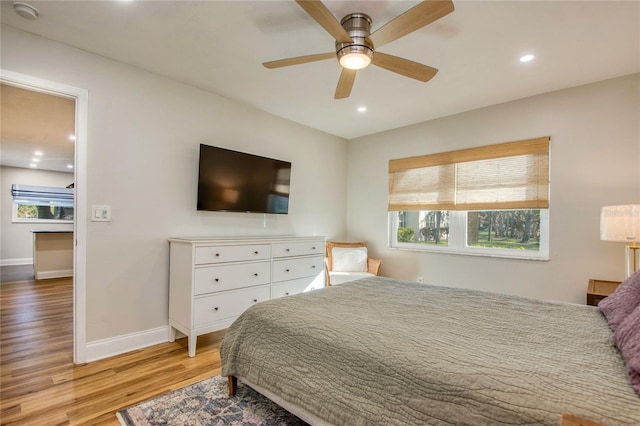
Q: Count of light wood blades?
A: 5